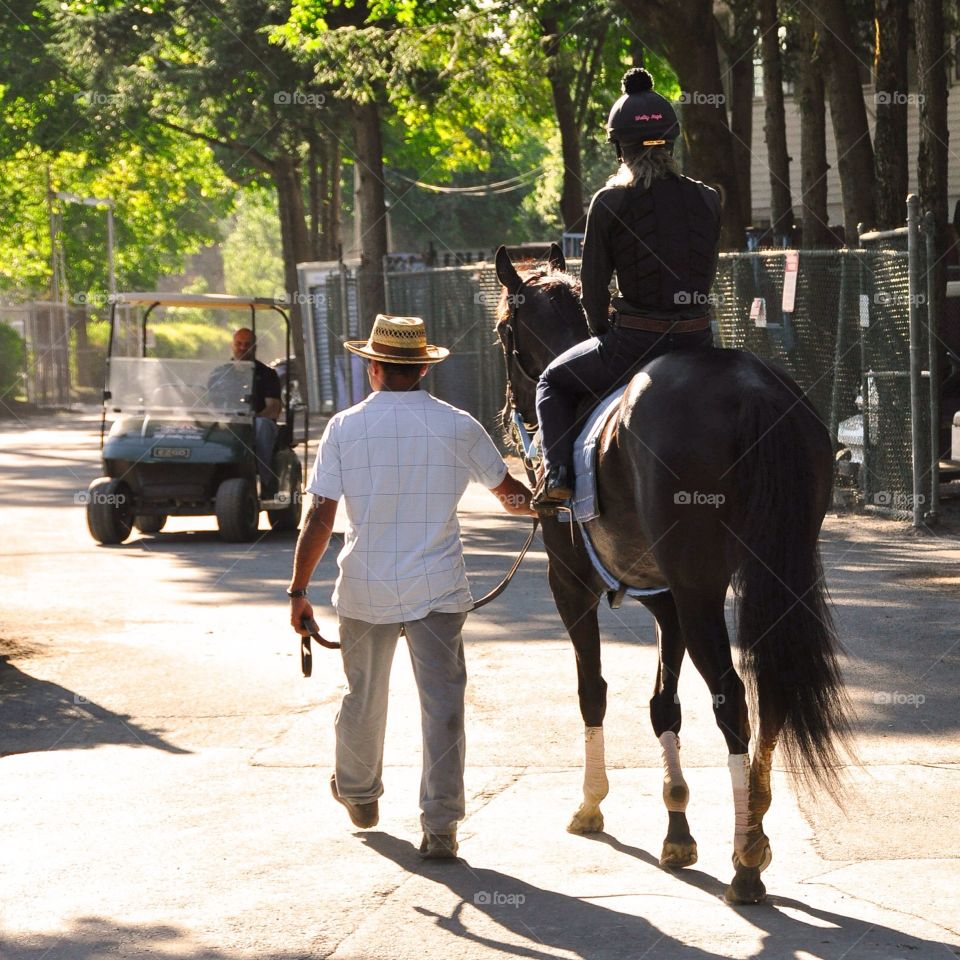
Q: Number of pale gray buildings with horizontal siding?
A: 1